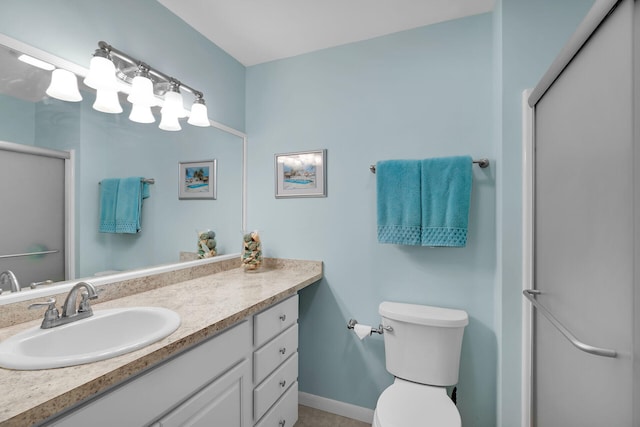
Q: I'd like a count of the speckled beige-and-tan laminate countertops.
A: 1